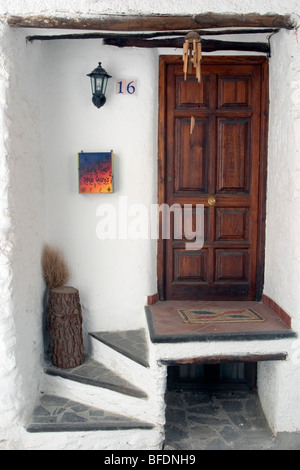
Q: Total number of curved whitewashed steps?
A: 3